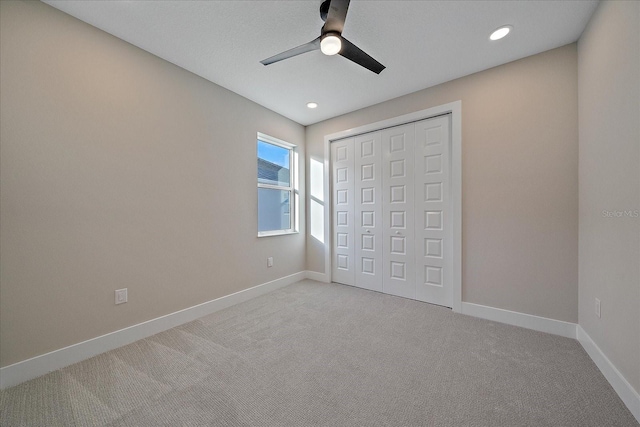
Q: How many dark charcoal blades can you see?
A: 3